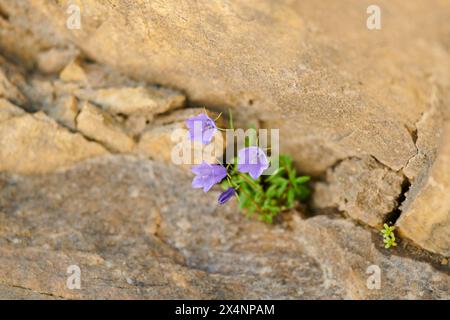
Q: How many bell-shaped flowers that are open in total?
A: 3